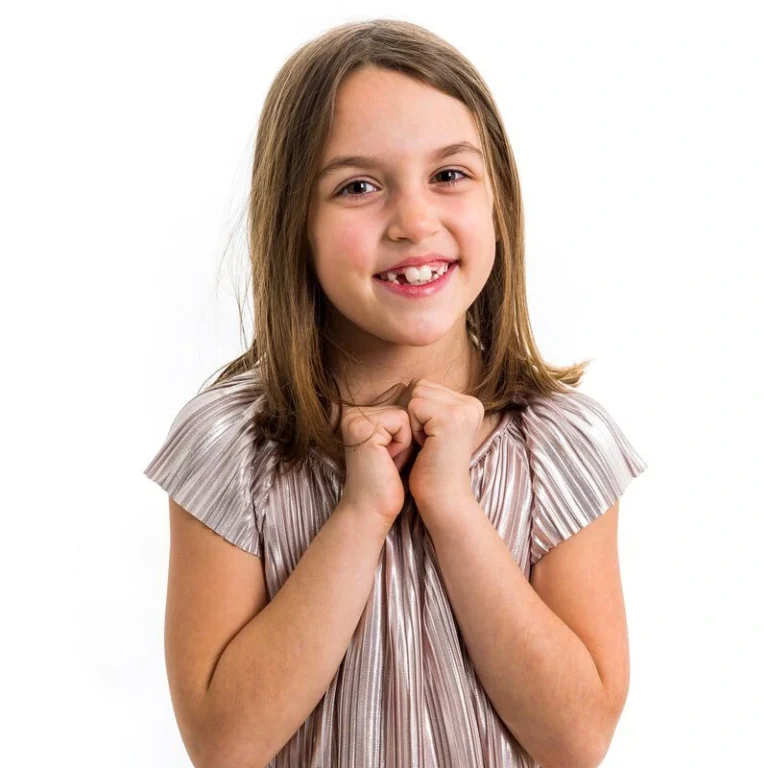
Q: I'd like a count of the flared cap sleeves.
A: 2